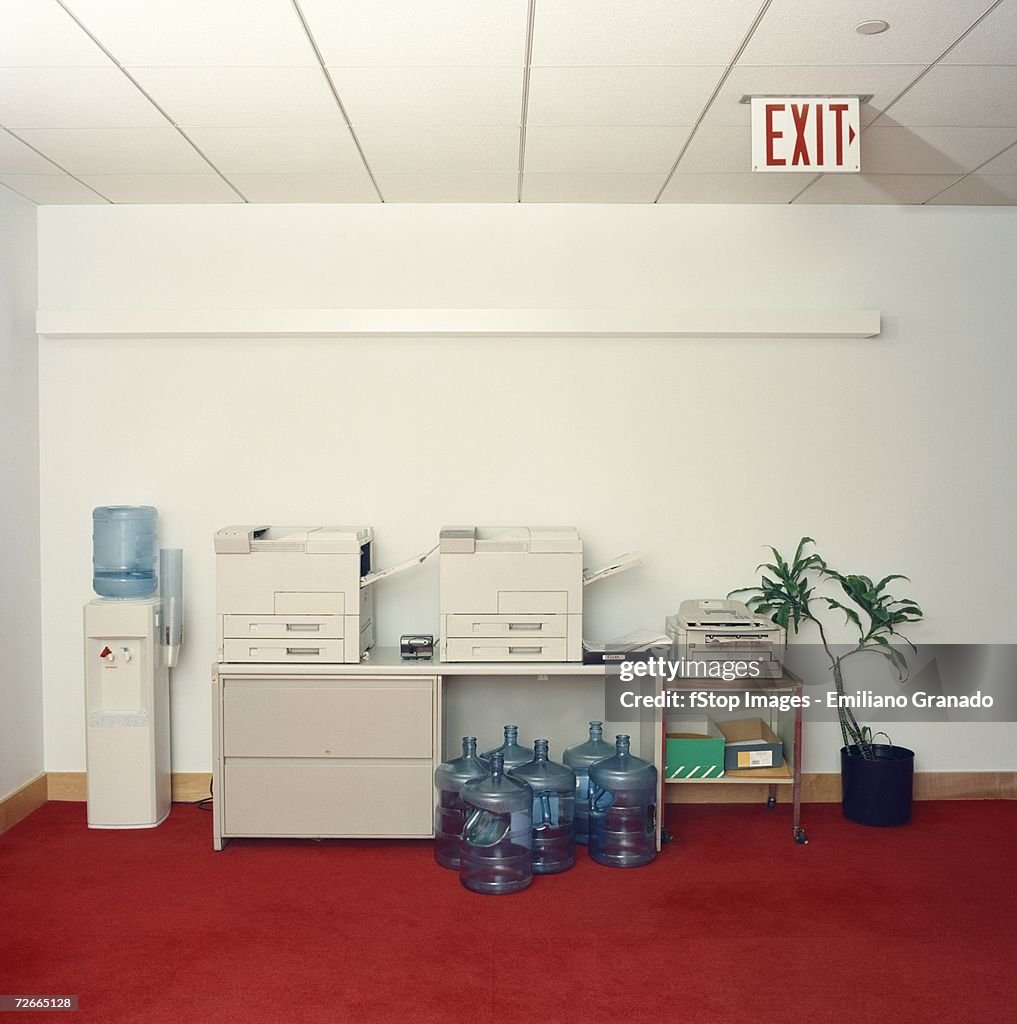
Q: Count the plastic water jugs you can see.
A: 7